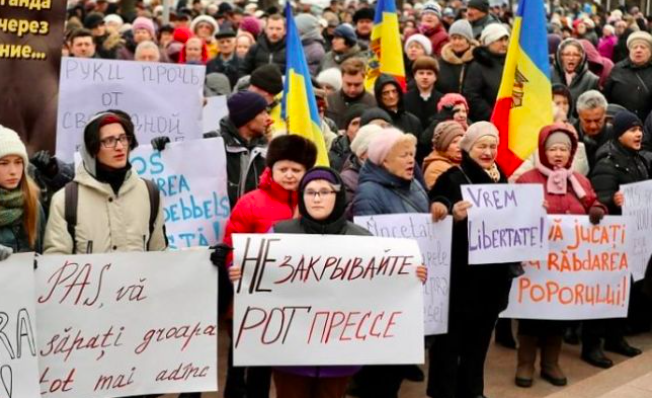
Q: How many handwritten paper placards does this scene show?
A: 9